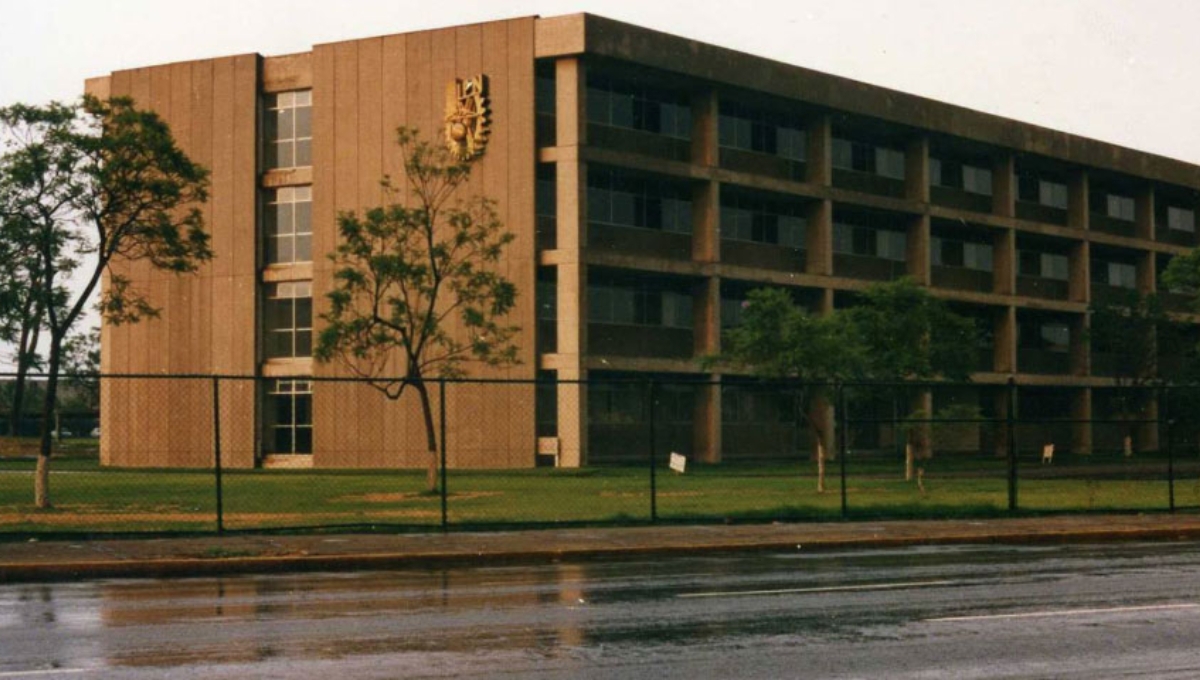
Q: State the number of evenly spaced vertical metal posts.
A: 6